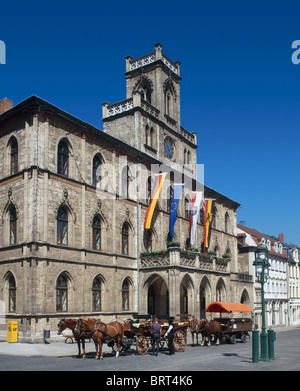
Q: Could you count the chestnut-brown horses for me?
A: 4